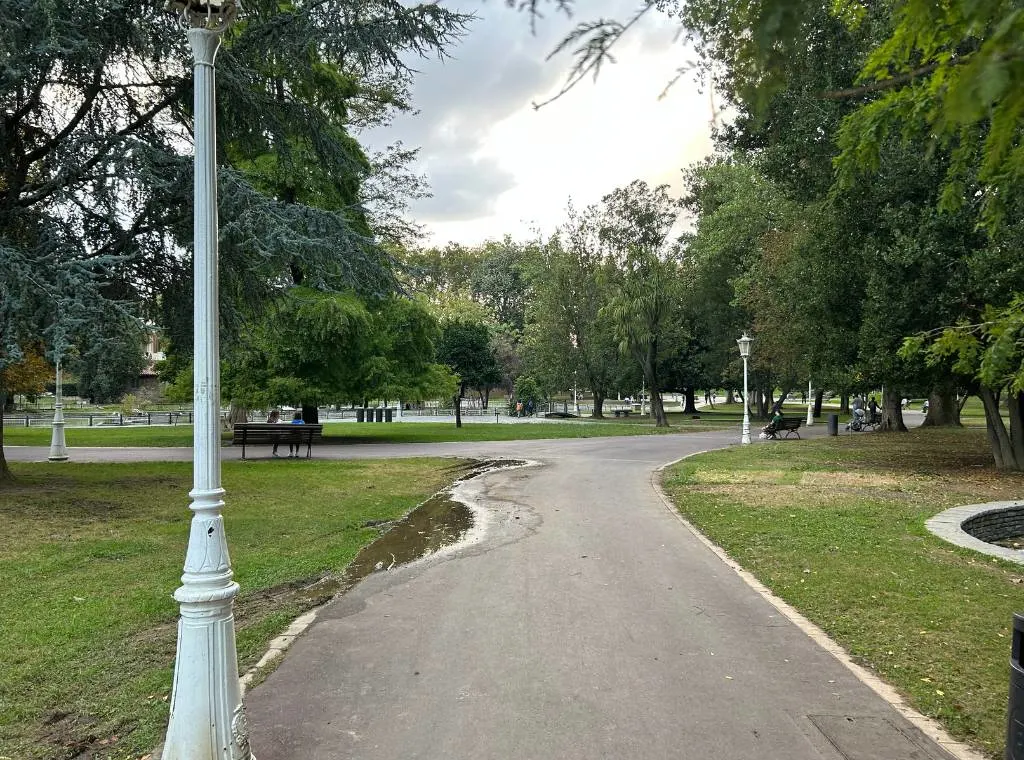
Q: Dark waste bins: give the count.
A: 6